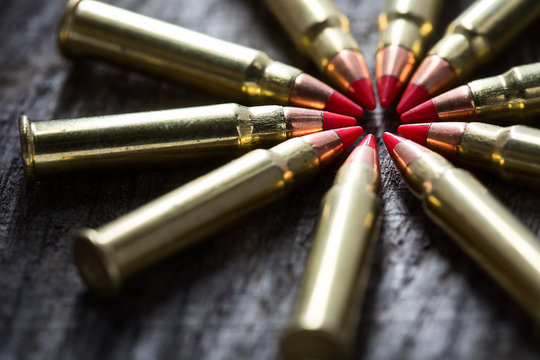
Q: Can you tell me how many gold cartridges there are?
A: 10